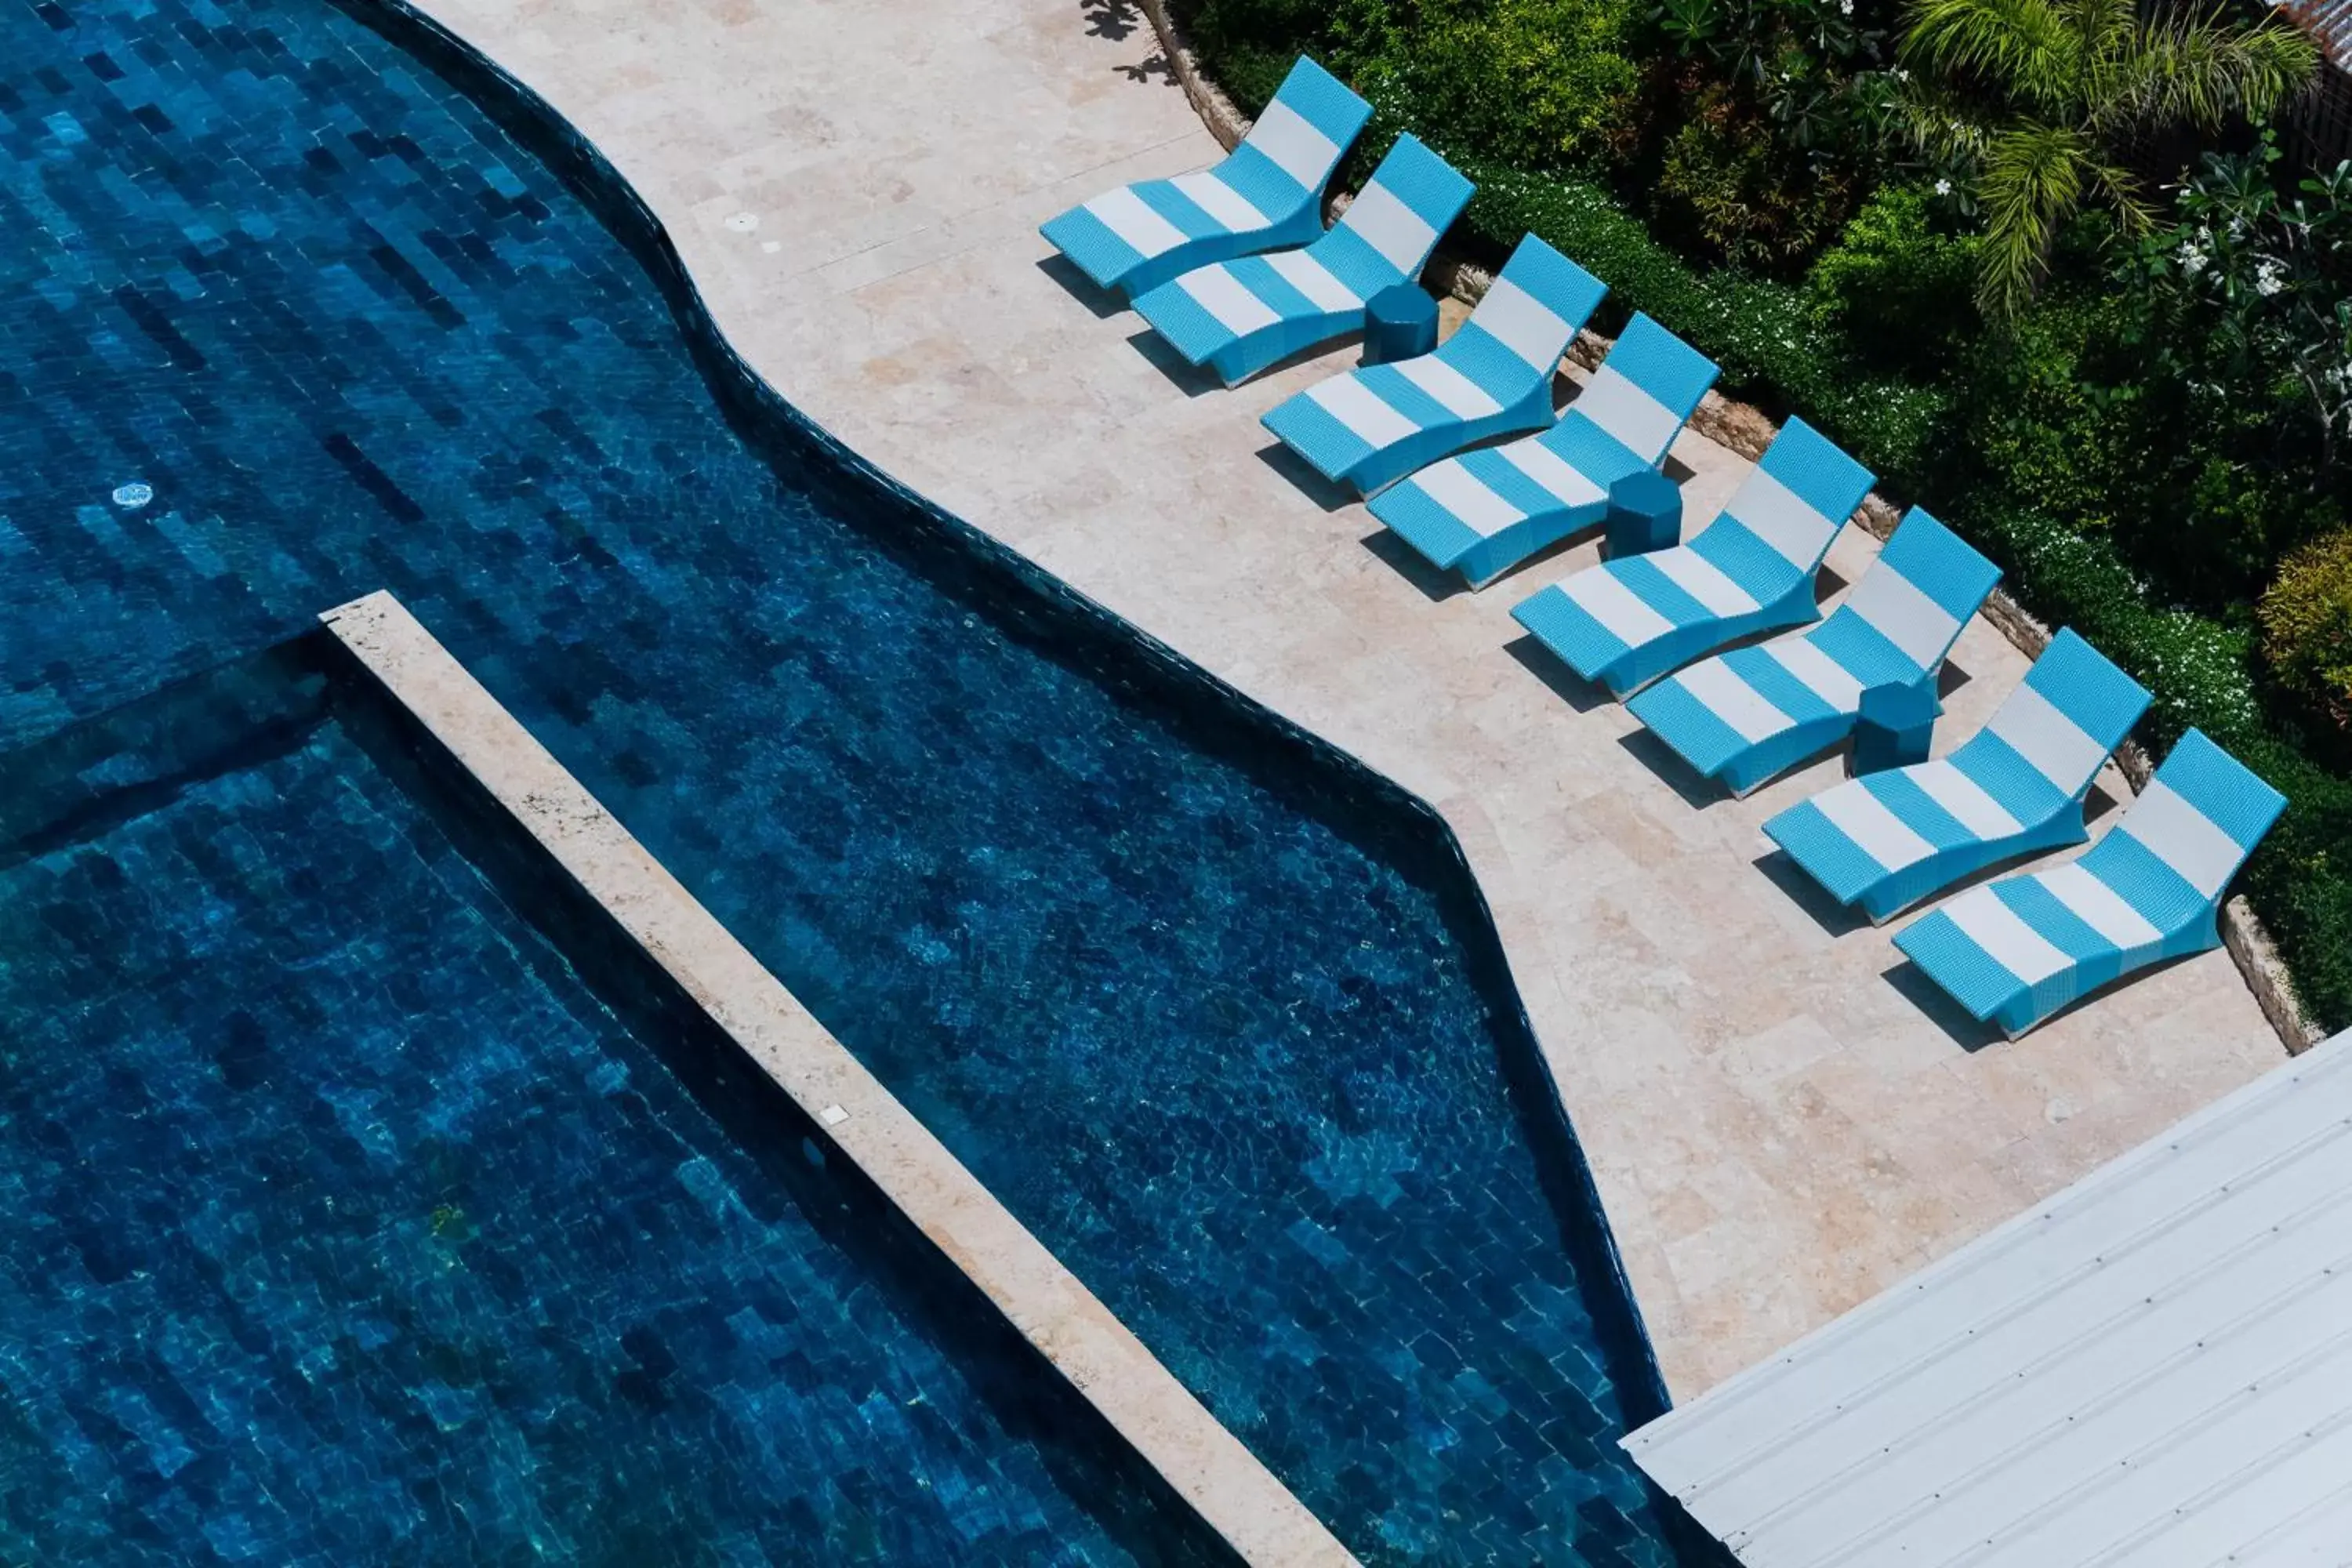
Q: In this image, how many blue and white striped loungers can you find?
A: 8